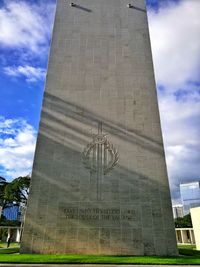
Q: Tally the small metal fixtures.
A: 2